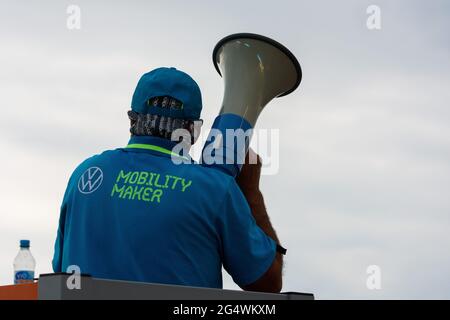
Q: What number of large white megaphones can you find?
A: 1